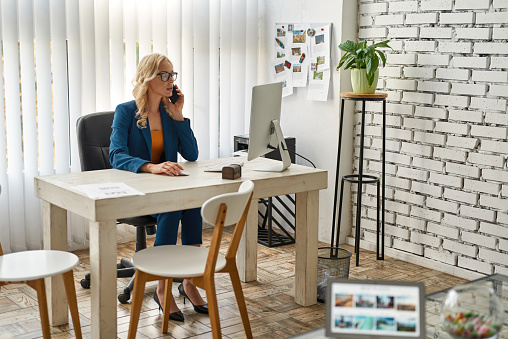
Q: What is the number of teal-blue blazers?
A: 1